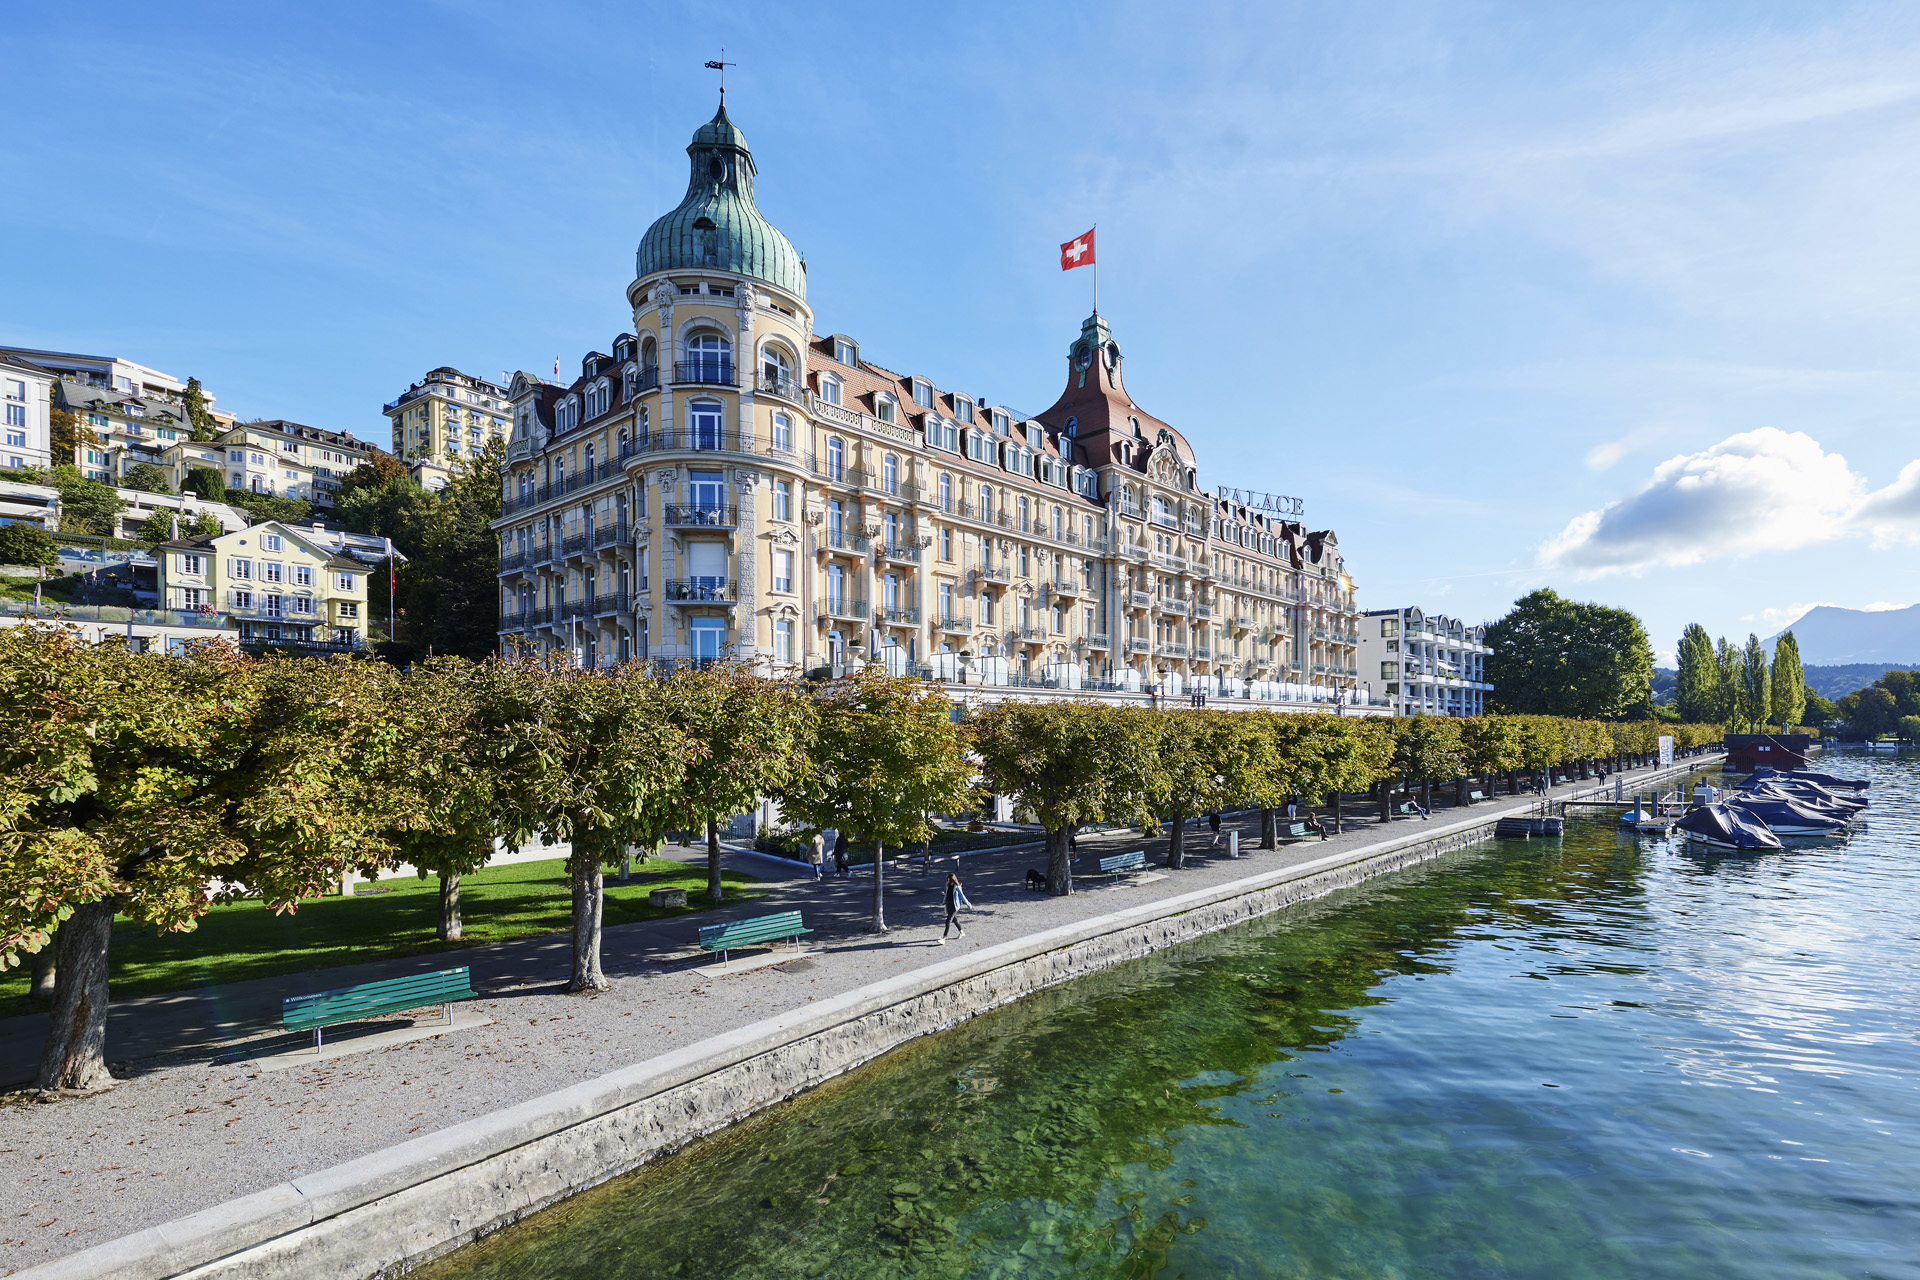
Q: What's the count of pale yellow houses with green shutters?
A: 1